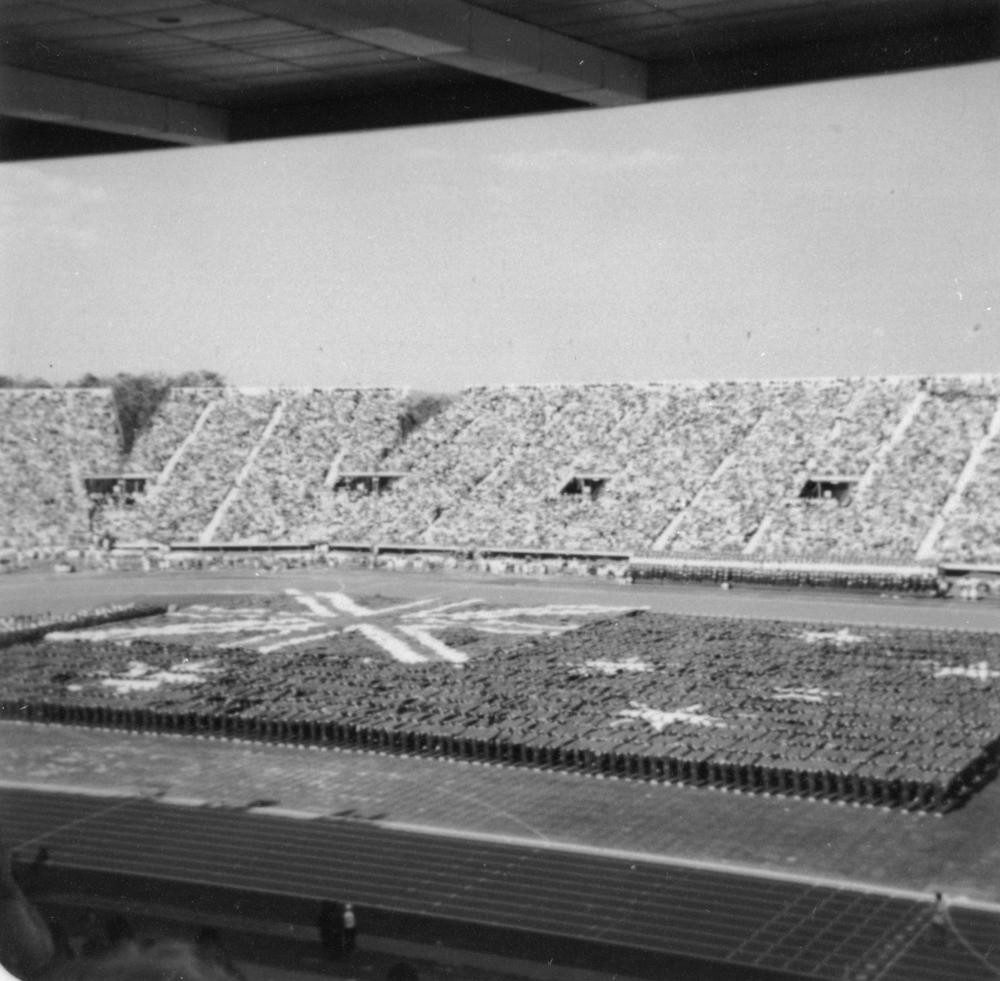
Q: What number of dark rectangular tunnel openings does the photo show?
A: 4